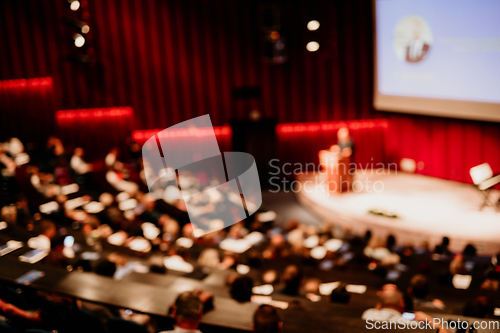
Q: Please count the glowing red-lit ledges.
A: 4